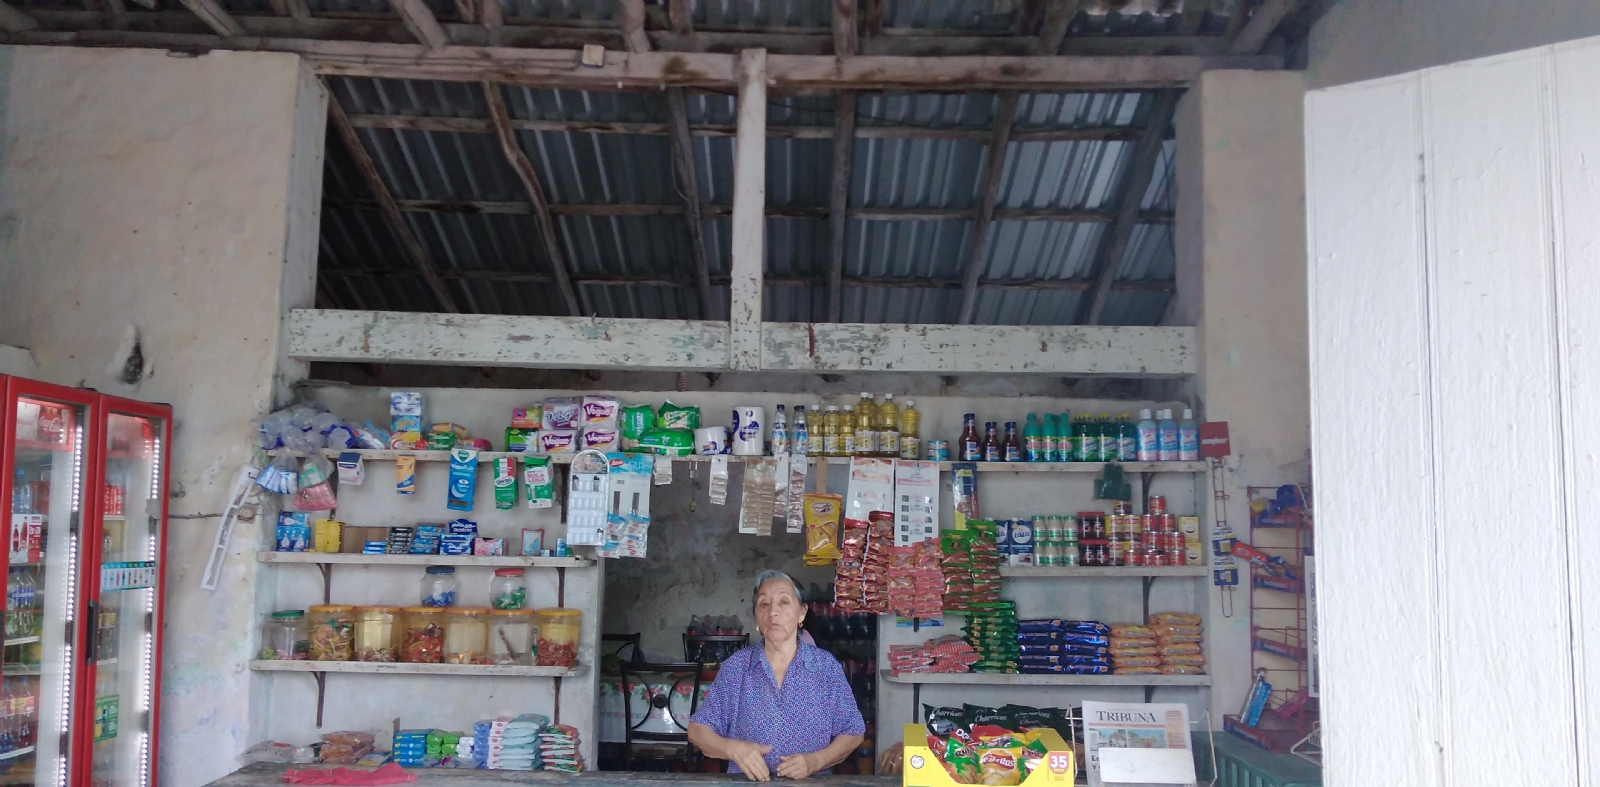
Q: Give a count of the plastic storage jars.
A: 9